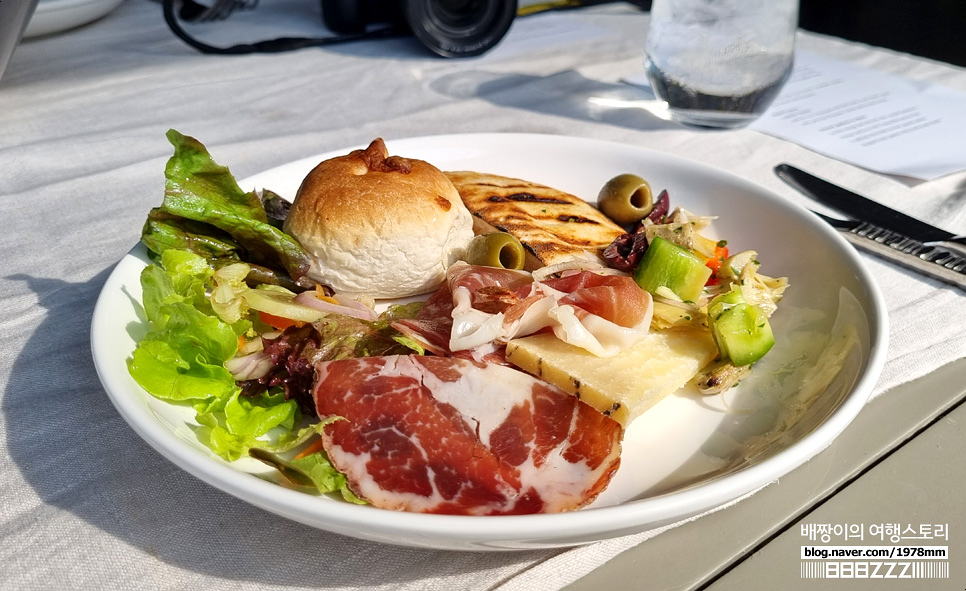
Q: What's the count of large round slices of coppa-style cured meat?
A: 1